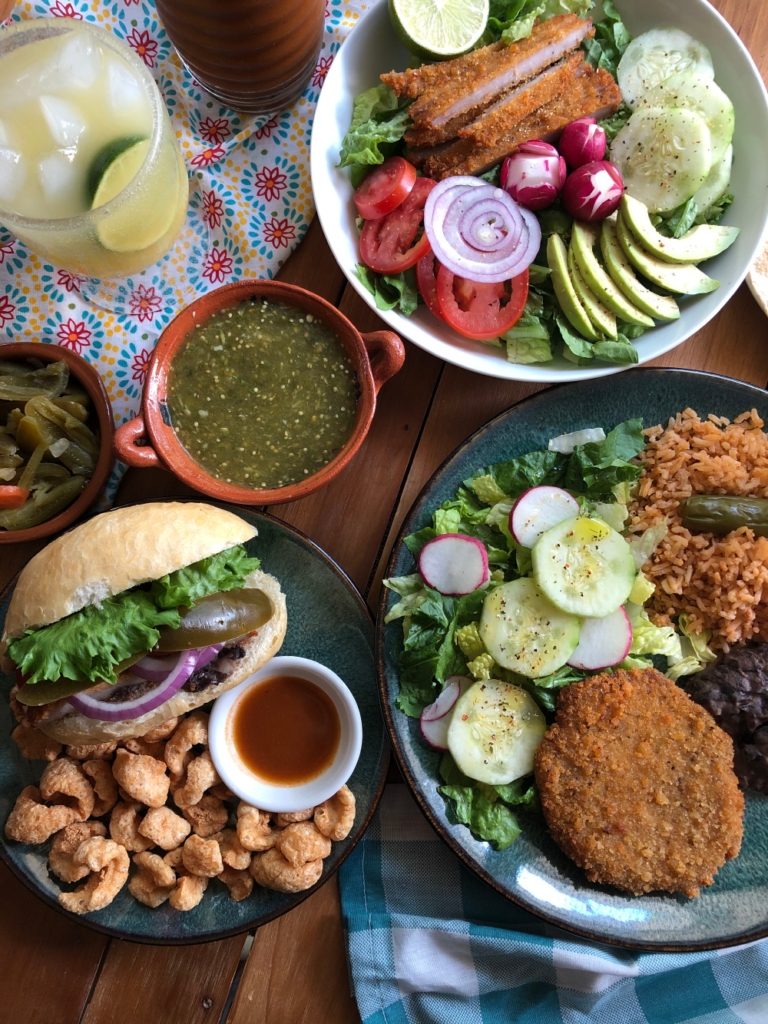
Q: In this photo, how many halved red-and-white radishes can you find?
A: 3